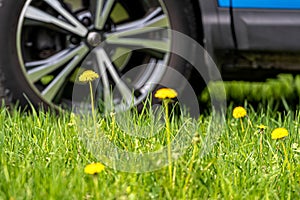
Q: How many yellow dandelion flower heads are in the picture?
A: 5